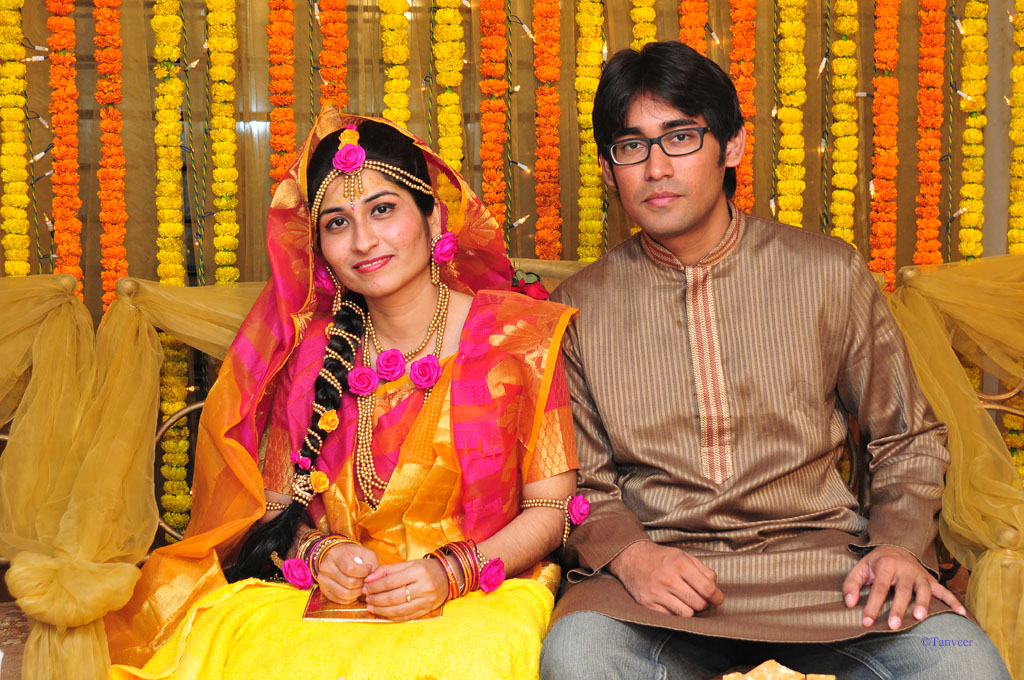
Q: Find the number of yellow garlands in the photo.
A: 11